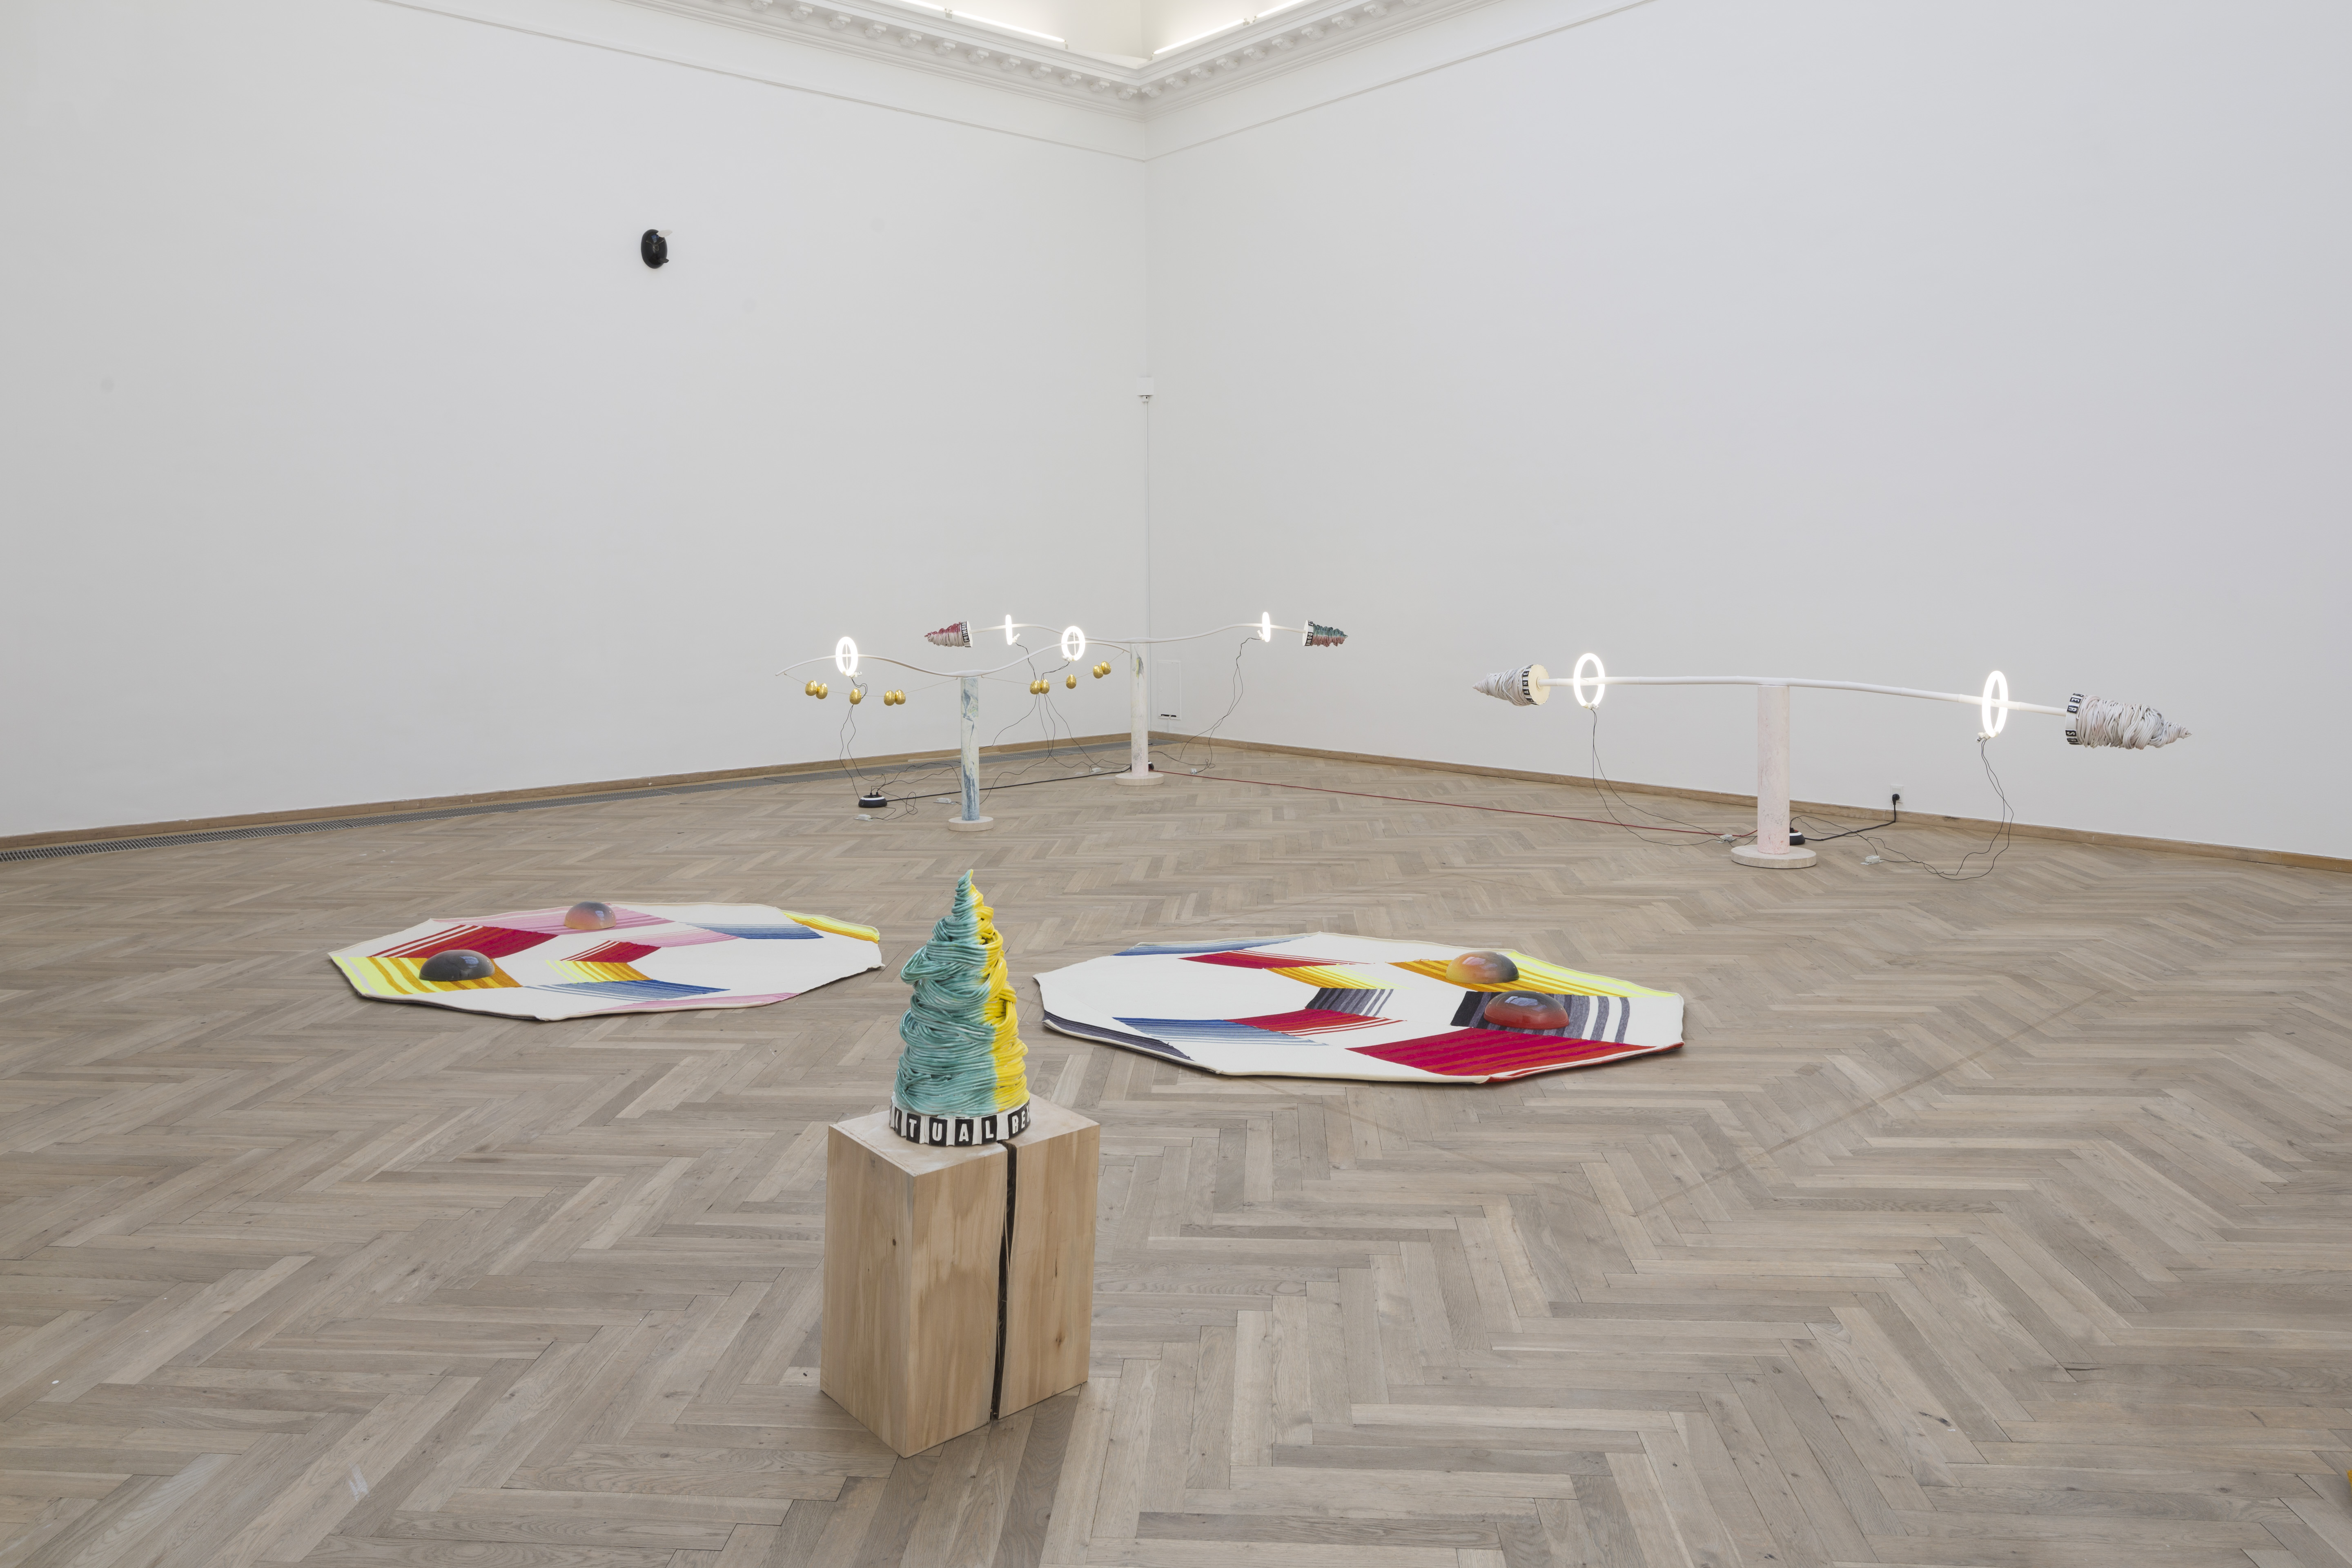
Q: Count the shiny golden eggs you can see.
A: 10